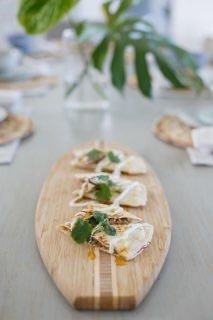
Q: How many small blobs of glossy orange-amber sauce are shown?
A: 2